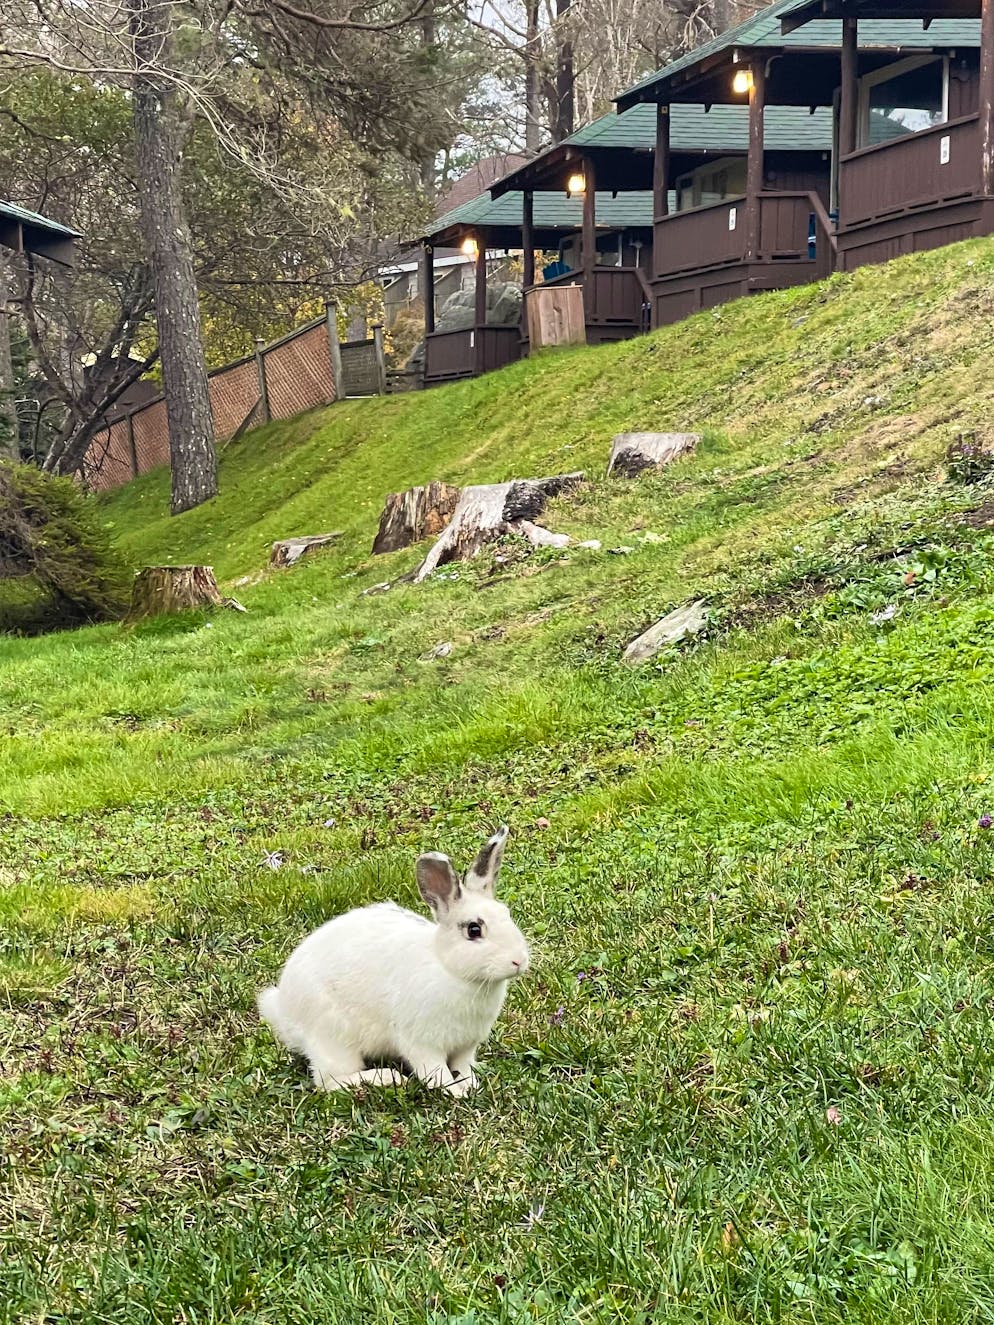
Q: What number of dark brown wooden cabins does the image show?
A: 4